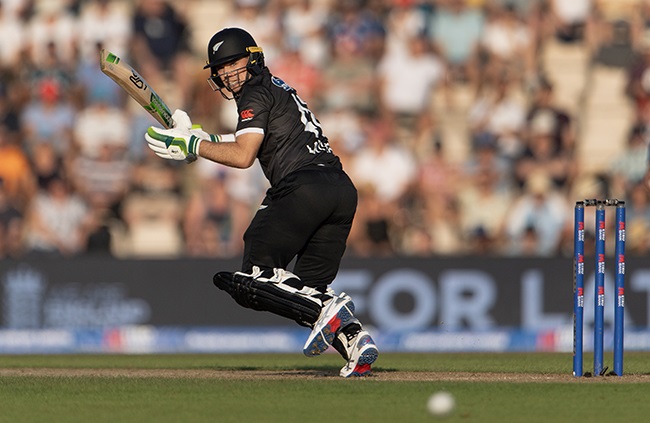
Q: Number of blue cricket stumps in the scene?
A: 3